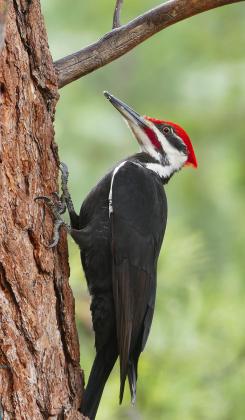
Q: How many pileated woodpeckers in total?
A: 1